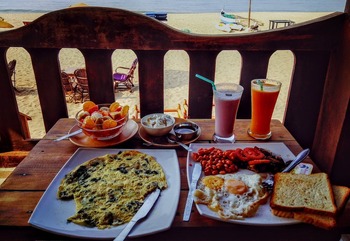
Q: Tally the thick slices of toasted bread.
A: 2